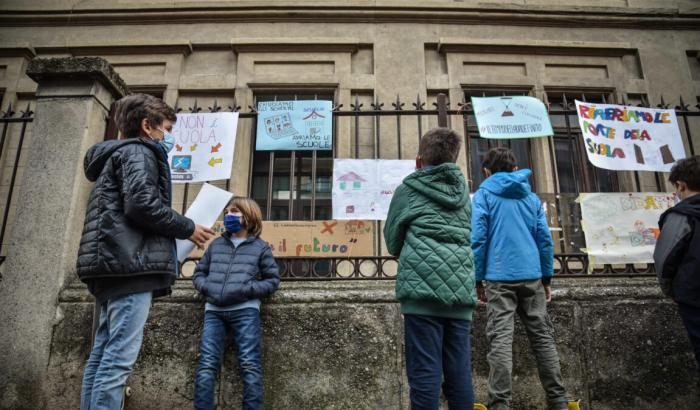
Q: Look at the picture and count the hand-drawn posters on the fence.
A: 7